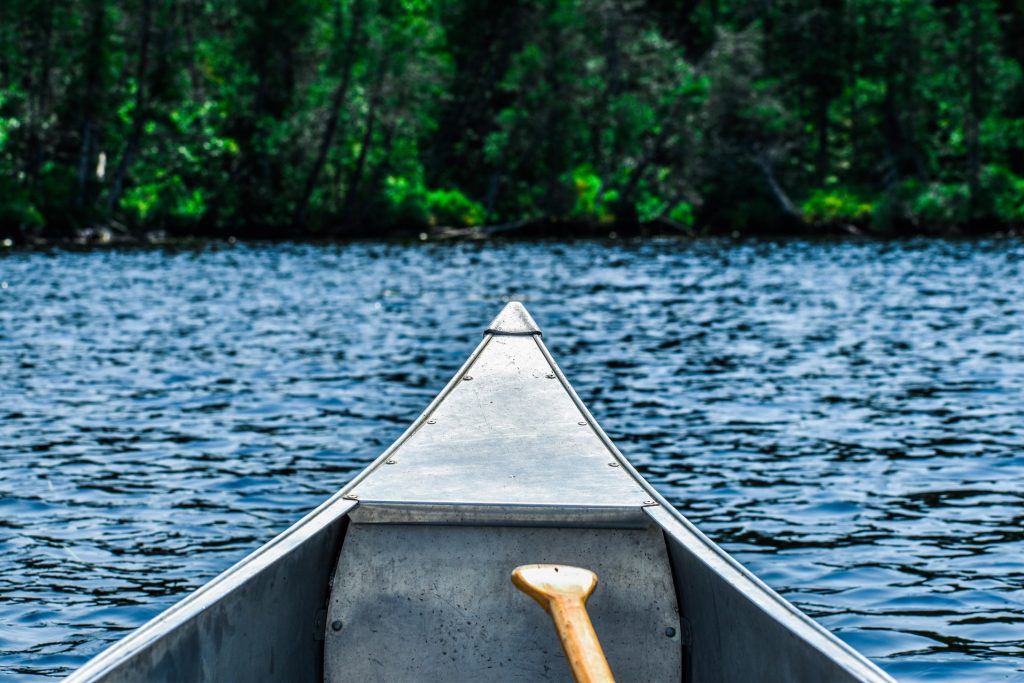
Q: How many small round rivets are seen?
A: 10